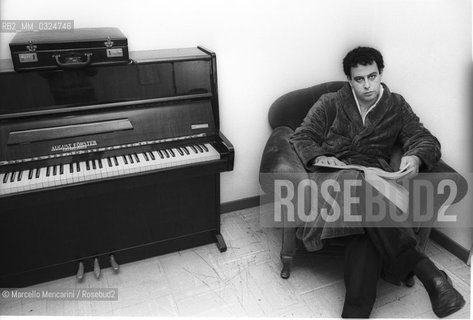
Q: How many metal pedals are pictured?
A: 3